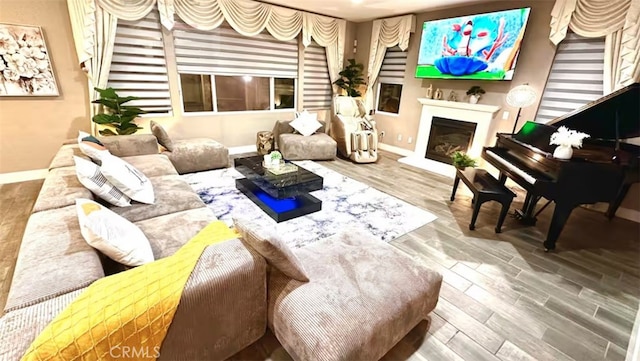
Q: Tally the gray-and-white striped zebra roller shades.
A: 5